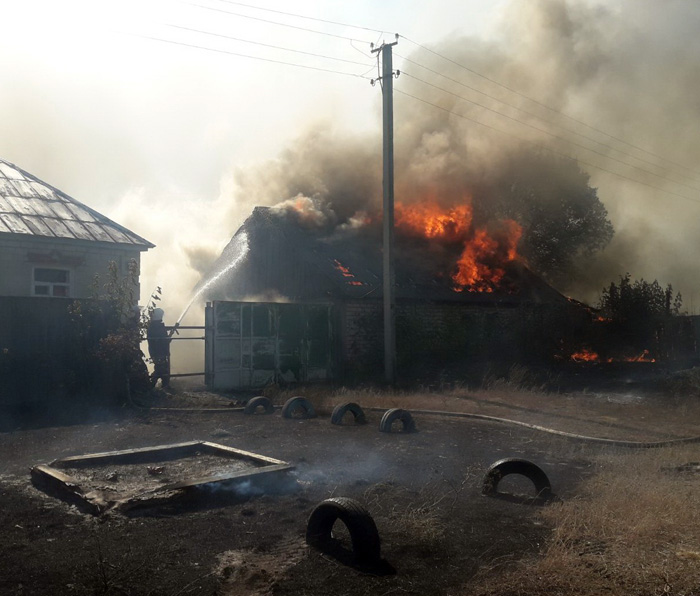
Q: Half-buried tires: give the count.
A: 6